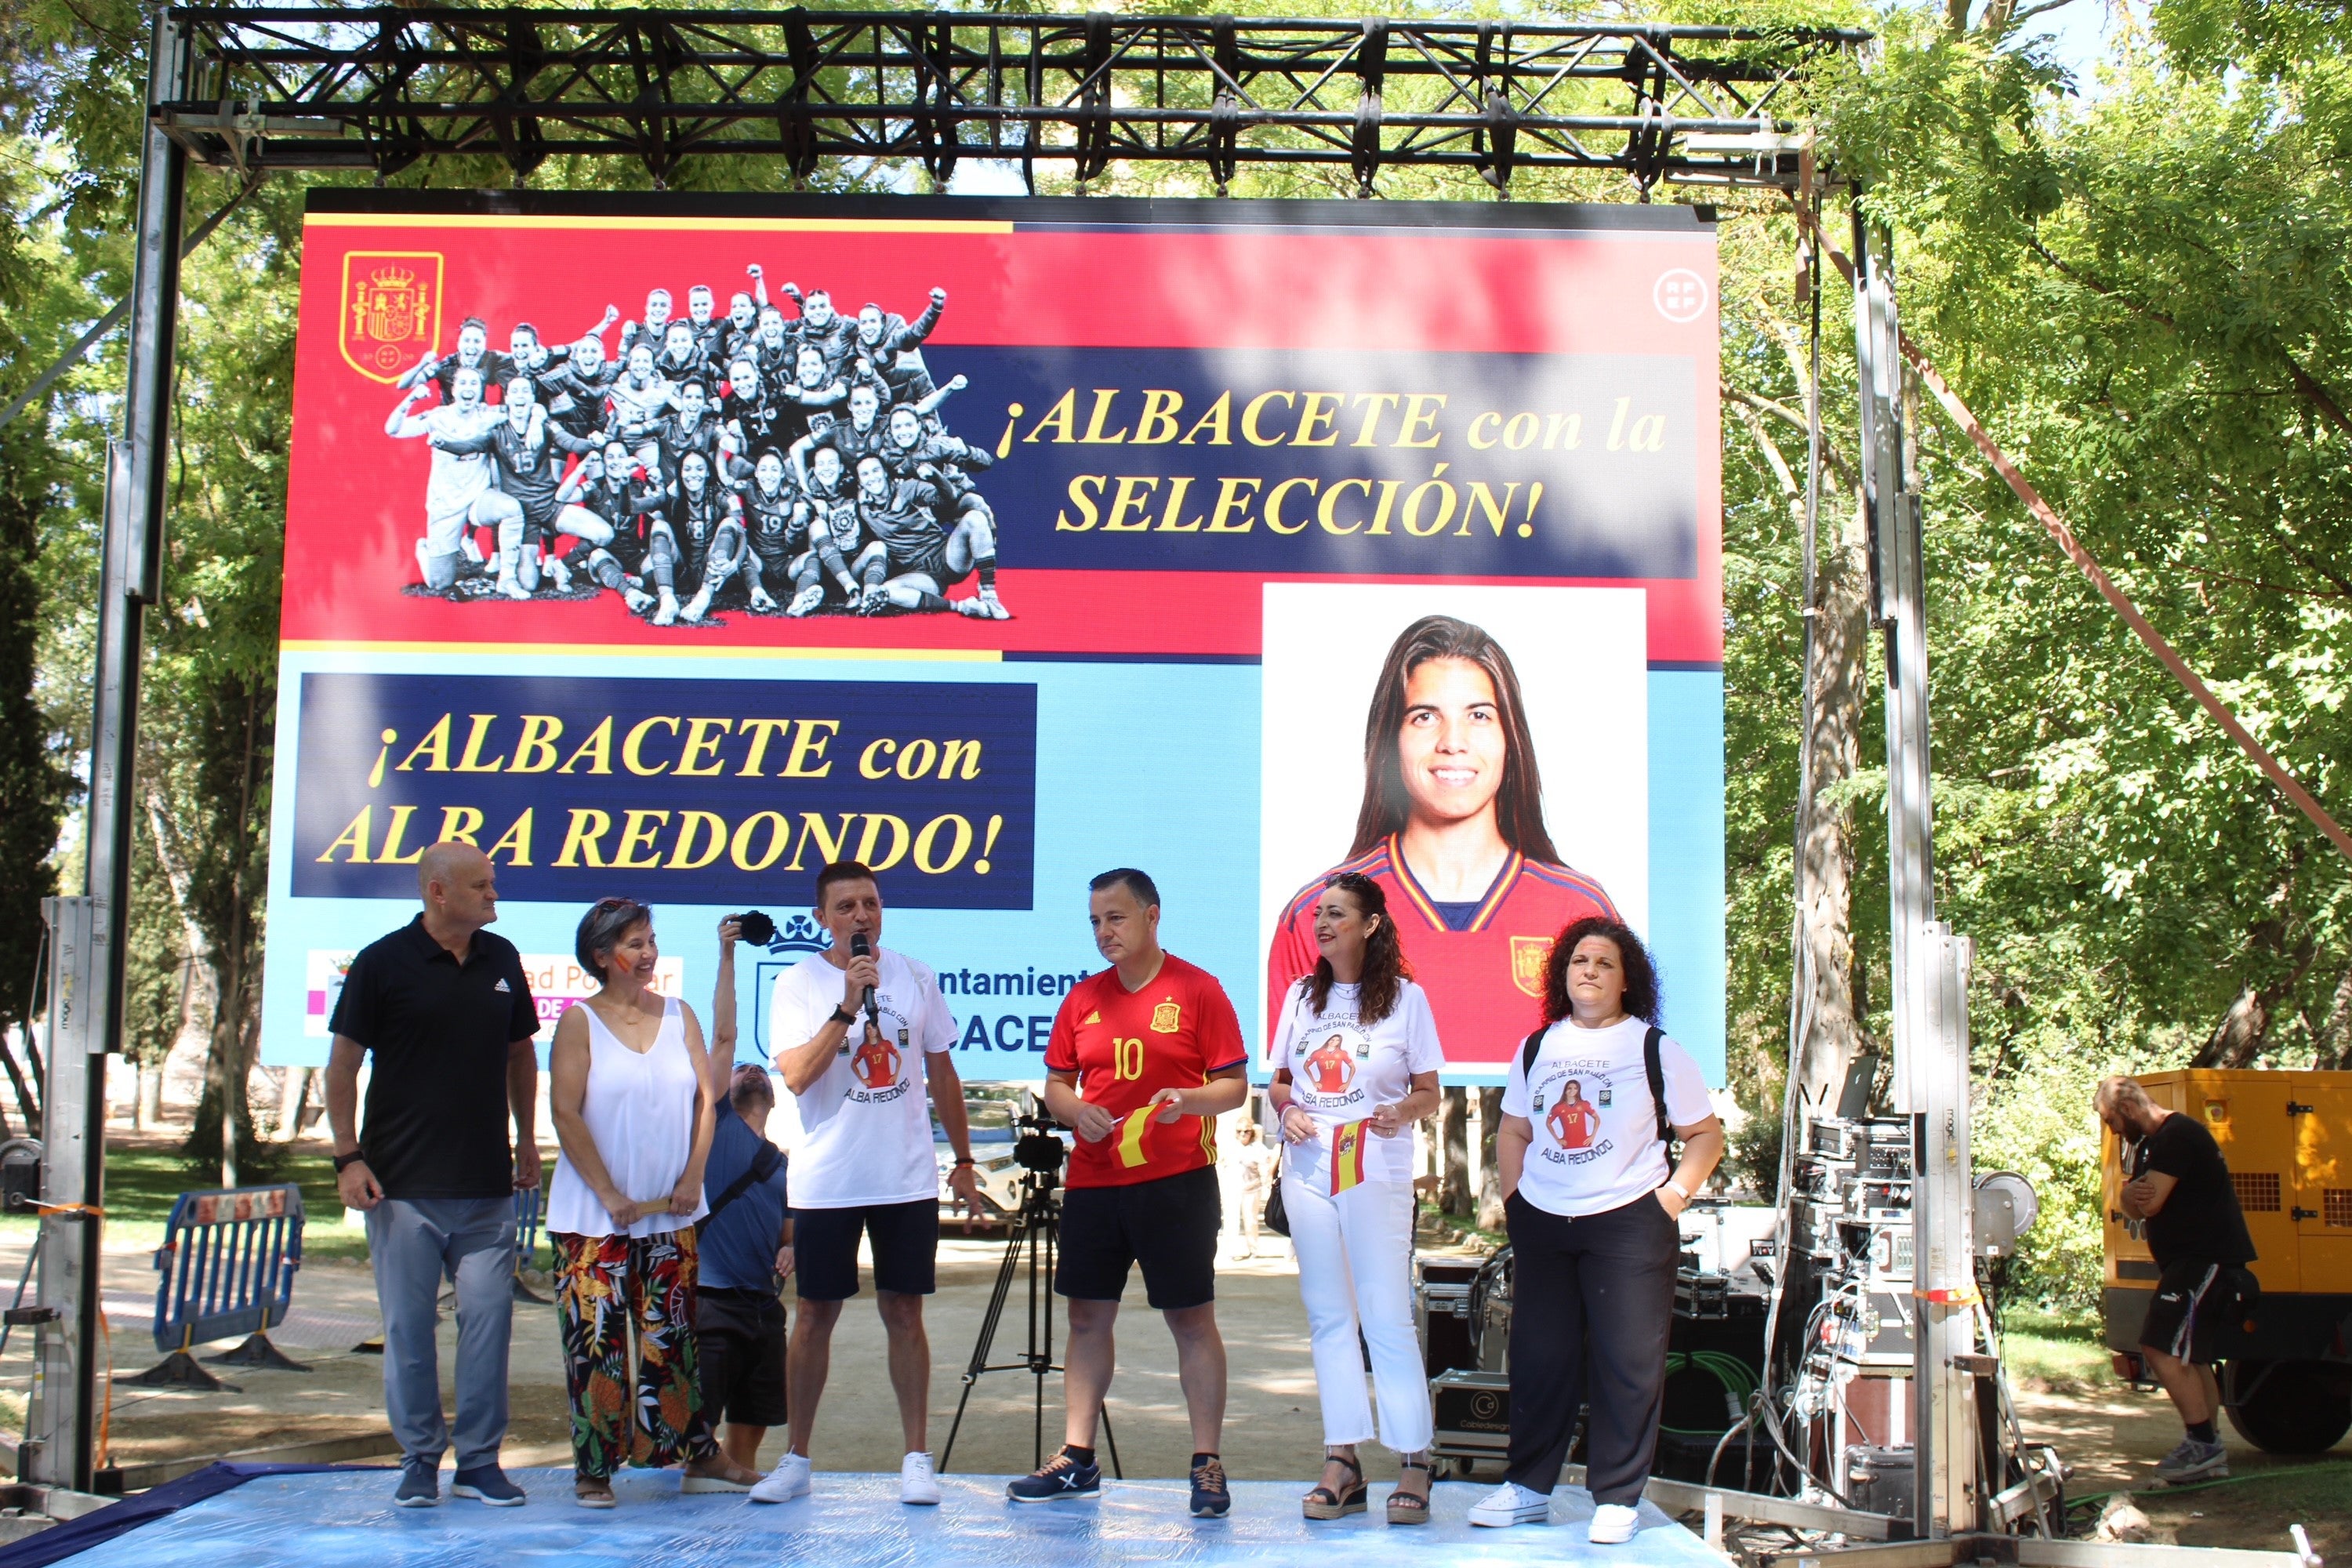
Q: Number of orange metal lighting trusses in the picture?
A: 0